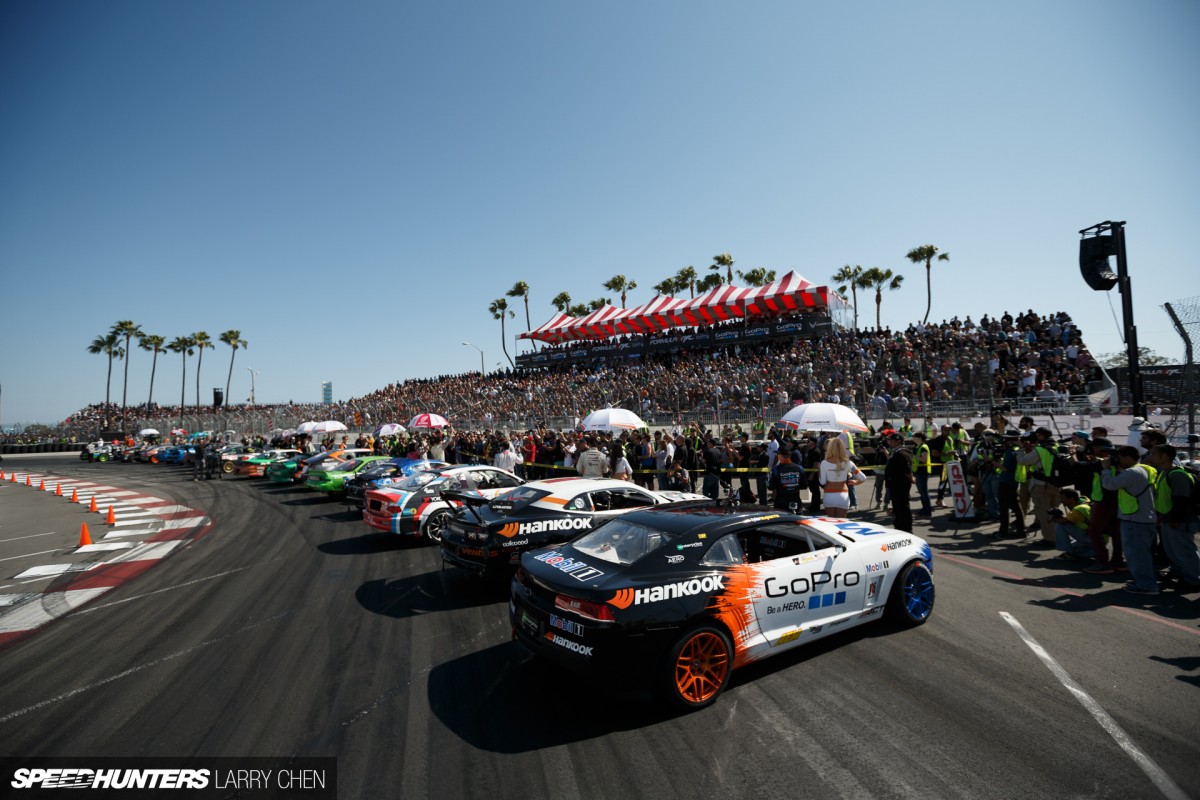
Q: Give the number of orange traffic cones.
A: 9